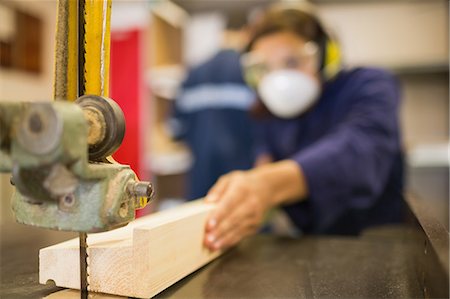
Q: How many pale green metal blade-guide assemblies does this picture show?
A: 1